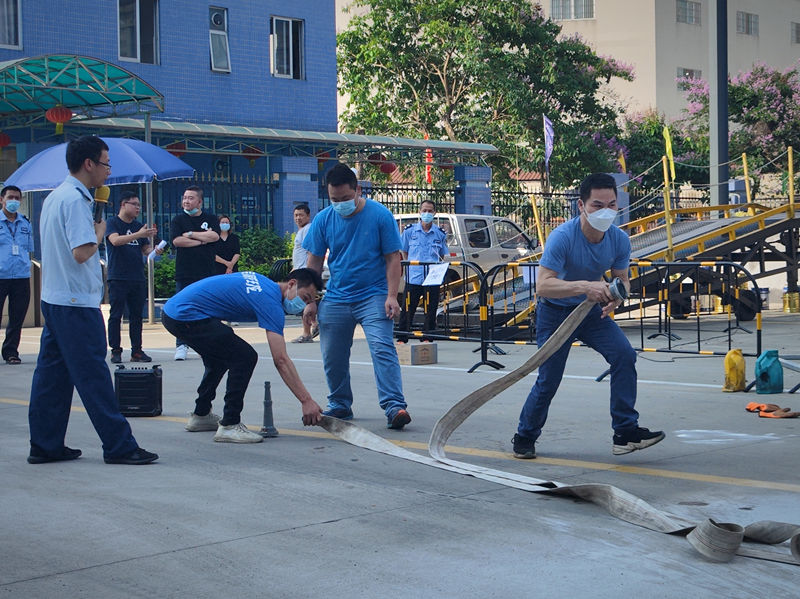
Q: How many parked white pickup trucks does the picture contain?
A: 1